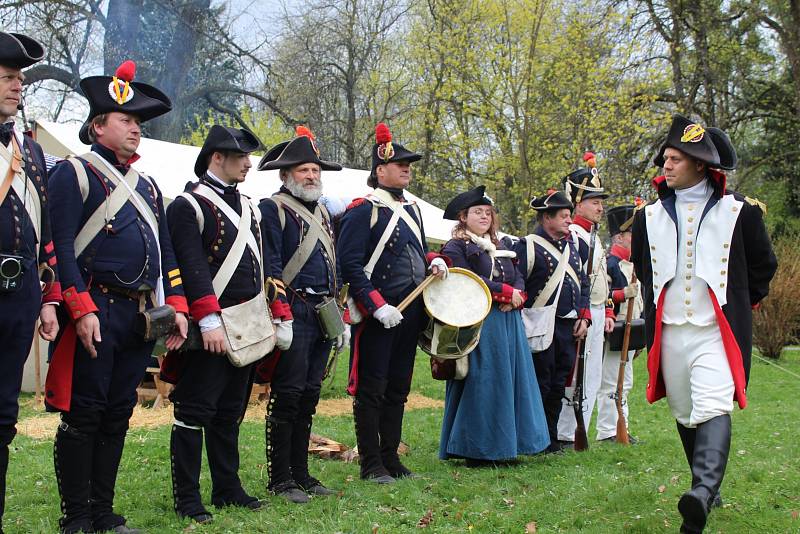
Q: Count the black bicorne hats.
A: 8